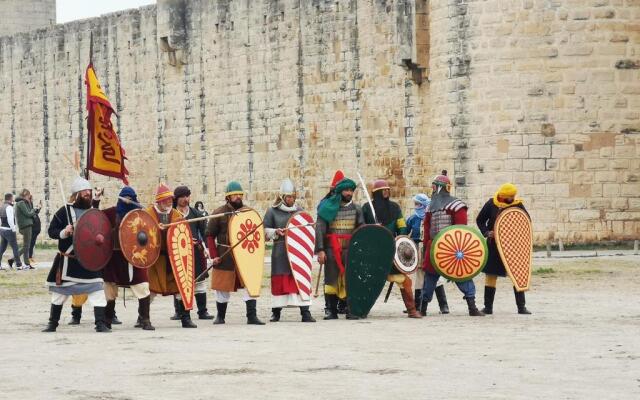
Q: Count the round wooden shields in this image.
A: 4